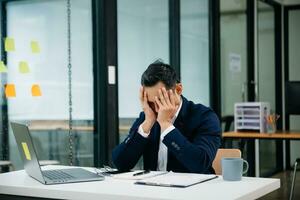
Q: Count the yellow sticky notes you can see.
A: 5